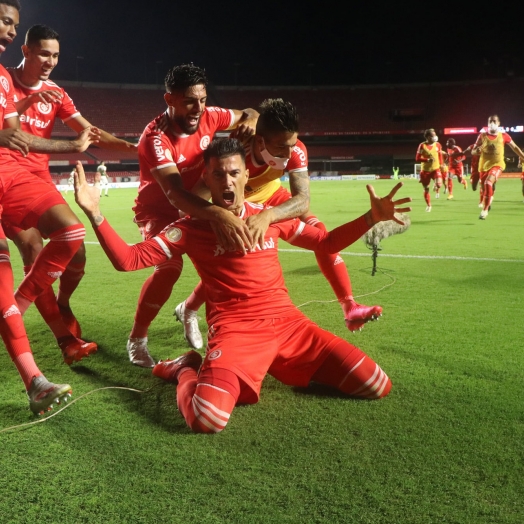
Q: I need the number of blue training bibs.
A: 0